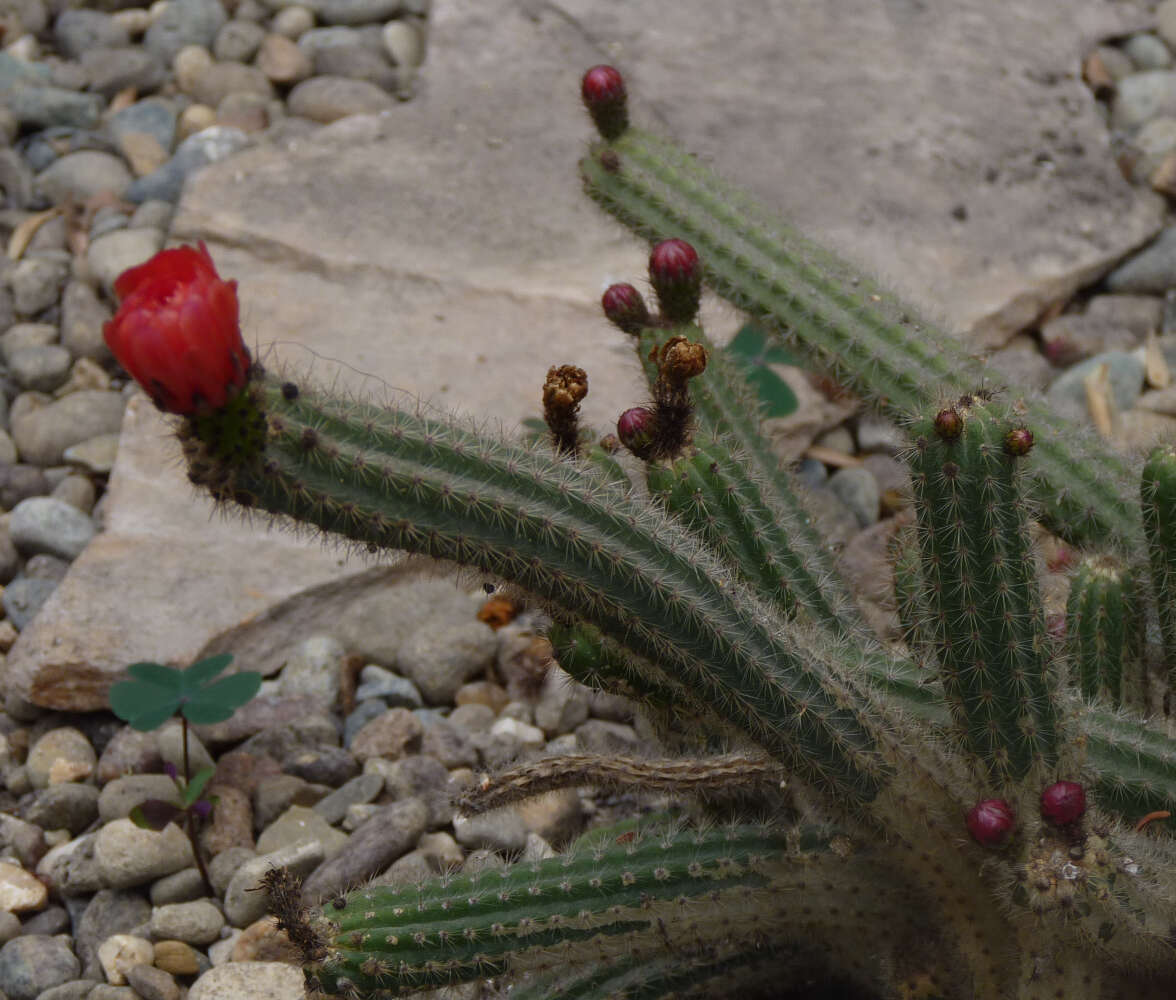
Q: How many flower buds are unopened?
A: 8